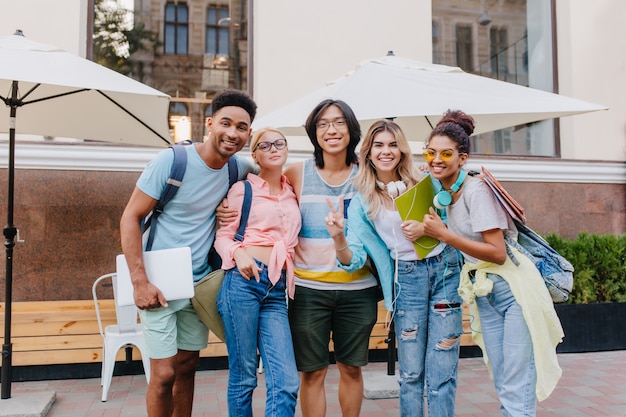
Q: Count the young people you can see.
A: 5